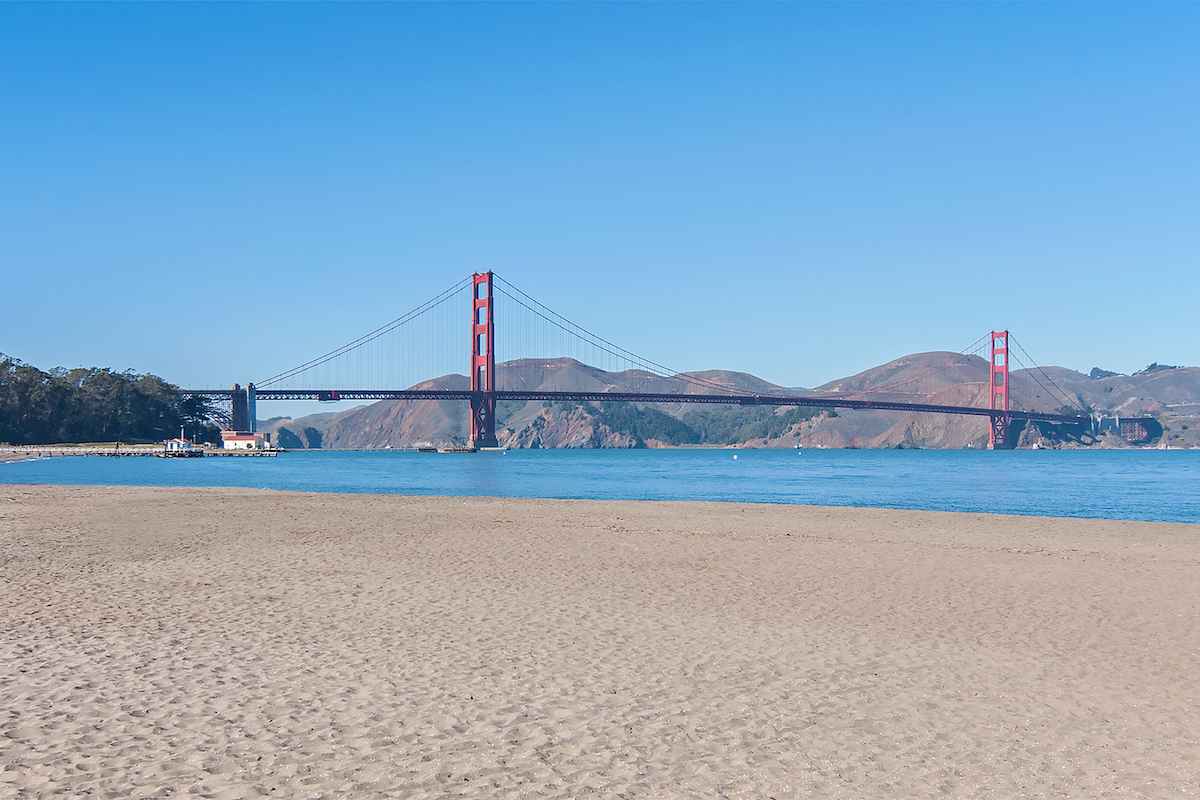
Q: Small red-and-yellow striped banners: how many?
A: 0